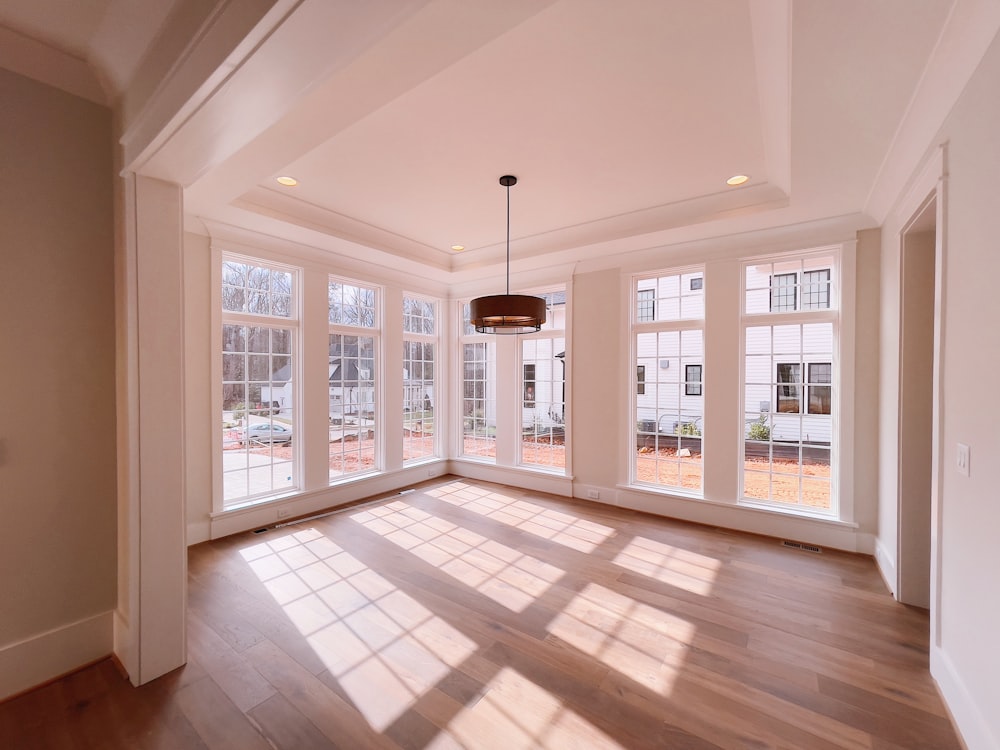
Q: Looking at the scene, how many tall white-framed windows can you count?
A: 7